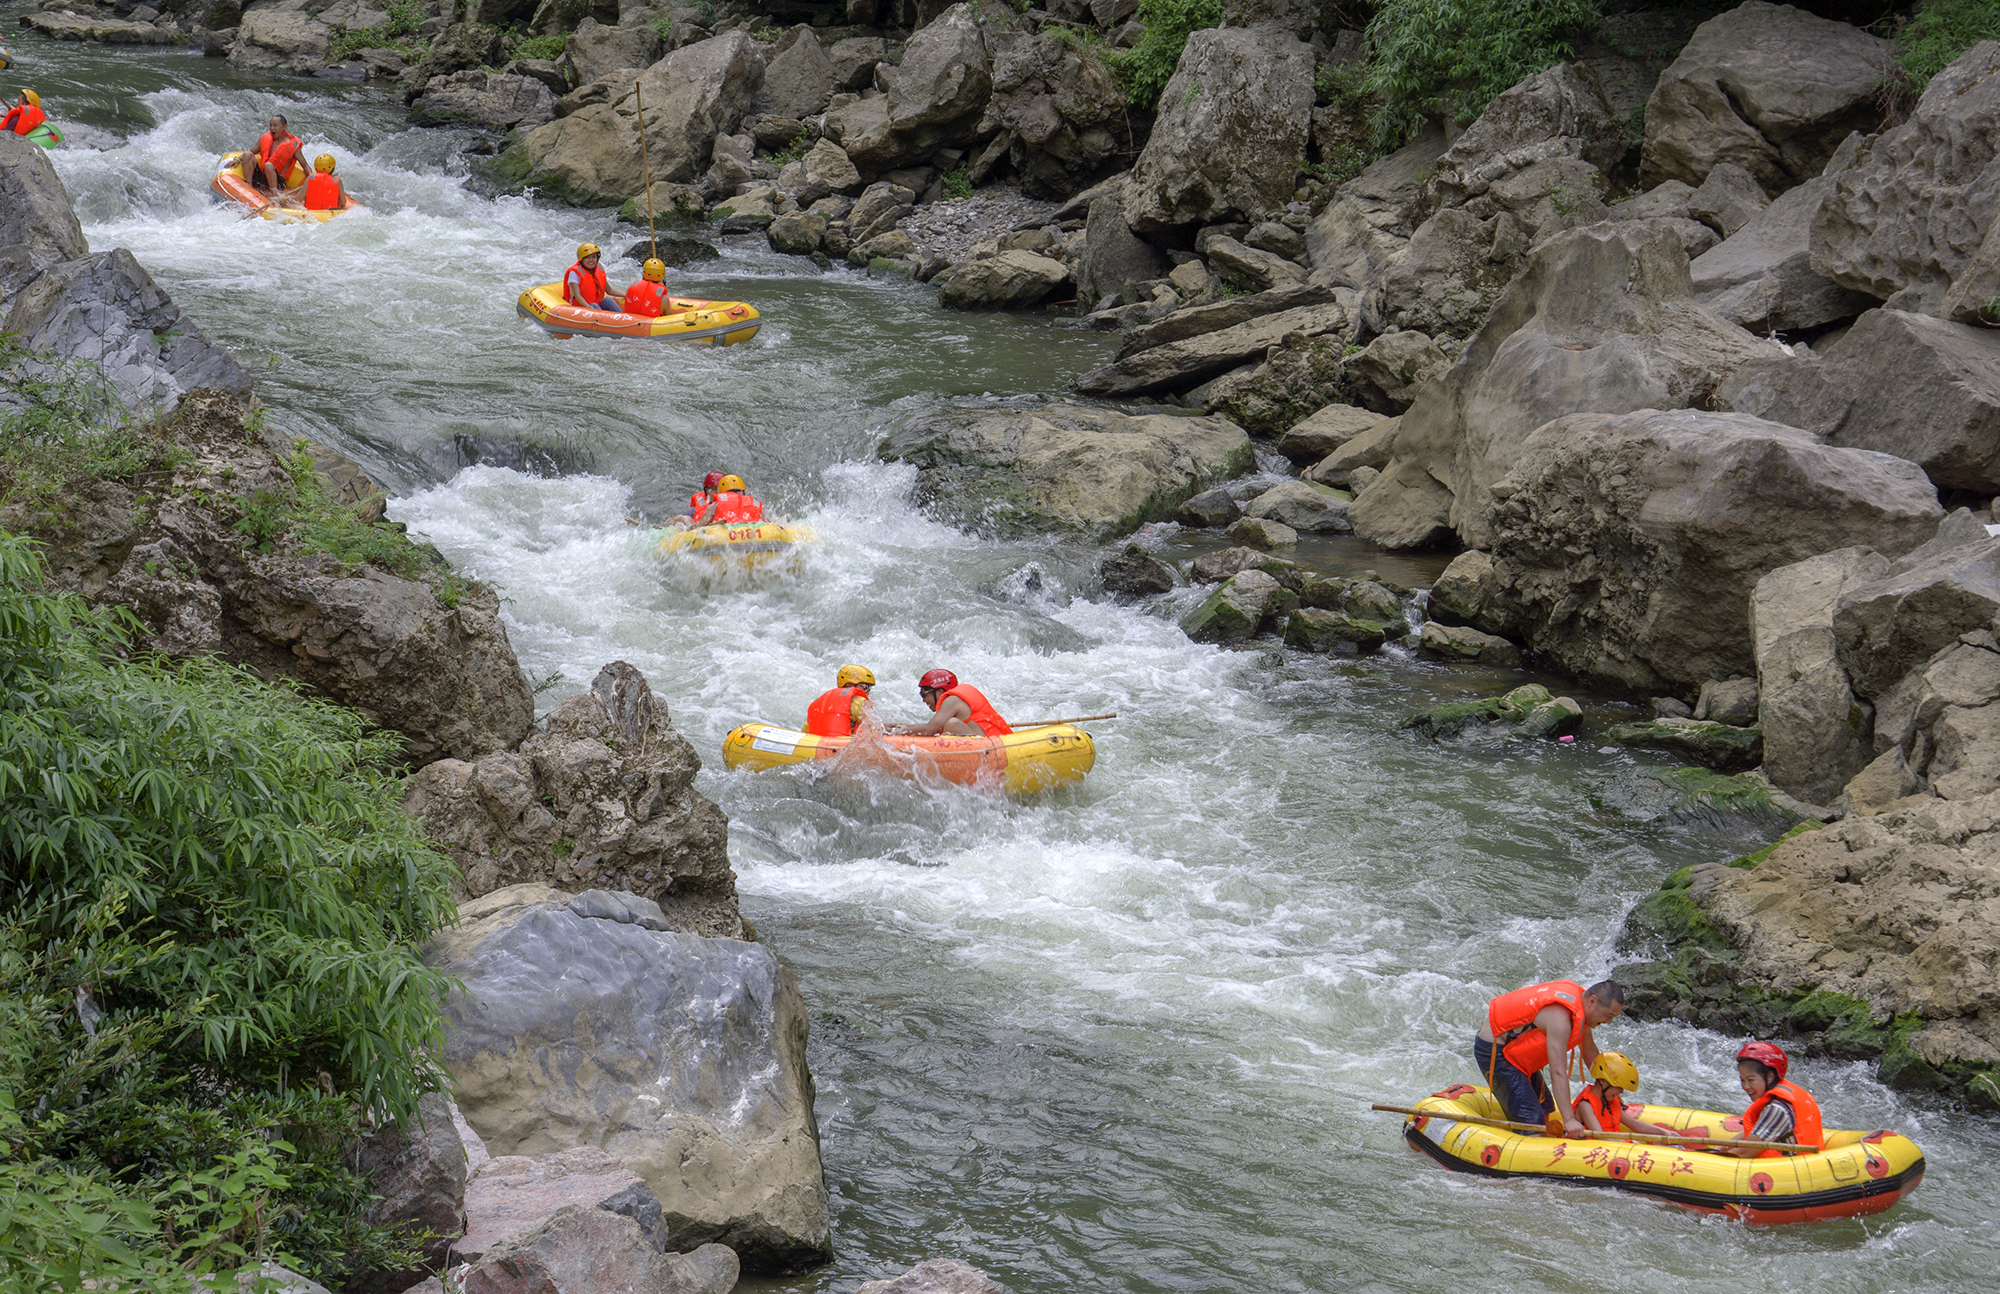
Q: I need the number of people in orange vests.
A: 12